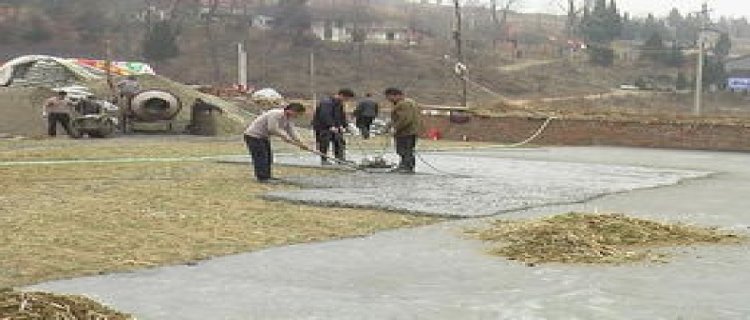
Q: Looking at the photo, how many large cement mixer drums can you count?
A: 1